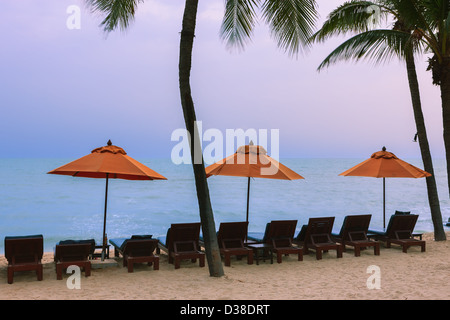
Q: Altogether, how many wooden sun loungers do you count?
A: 9